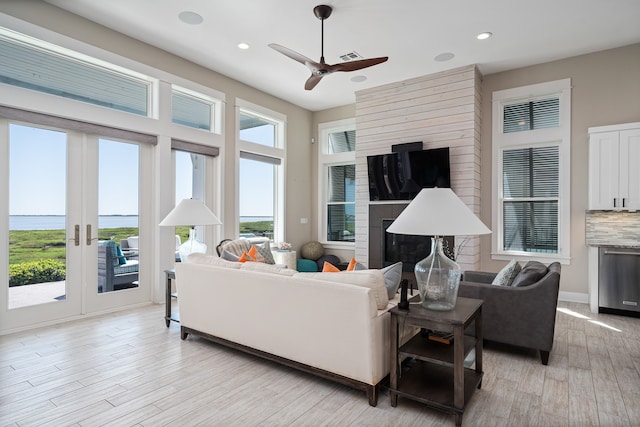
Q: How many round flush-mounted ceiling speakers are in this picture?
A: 3